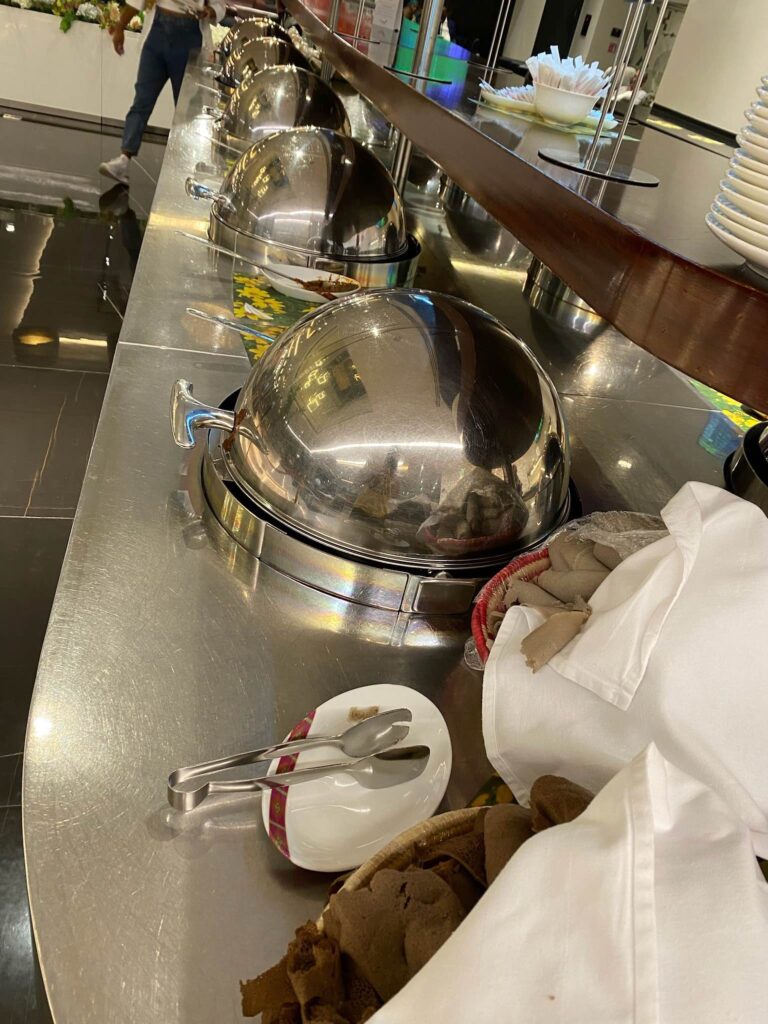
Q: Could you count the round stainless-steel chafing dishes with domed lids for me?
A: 5